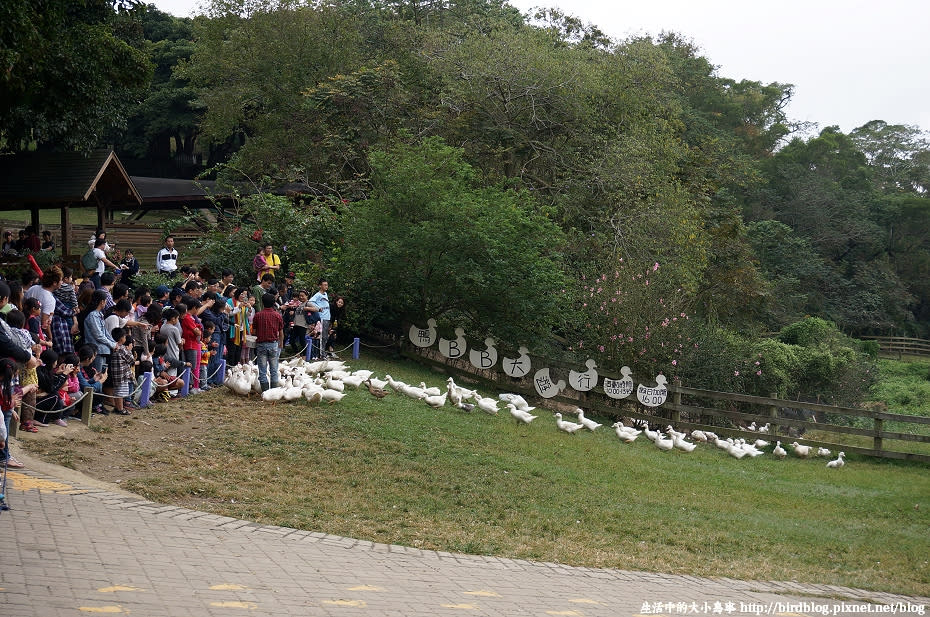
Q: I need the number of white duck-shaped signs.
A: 8